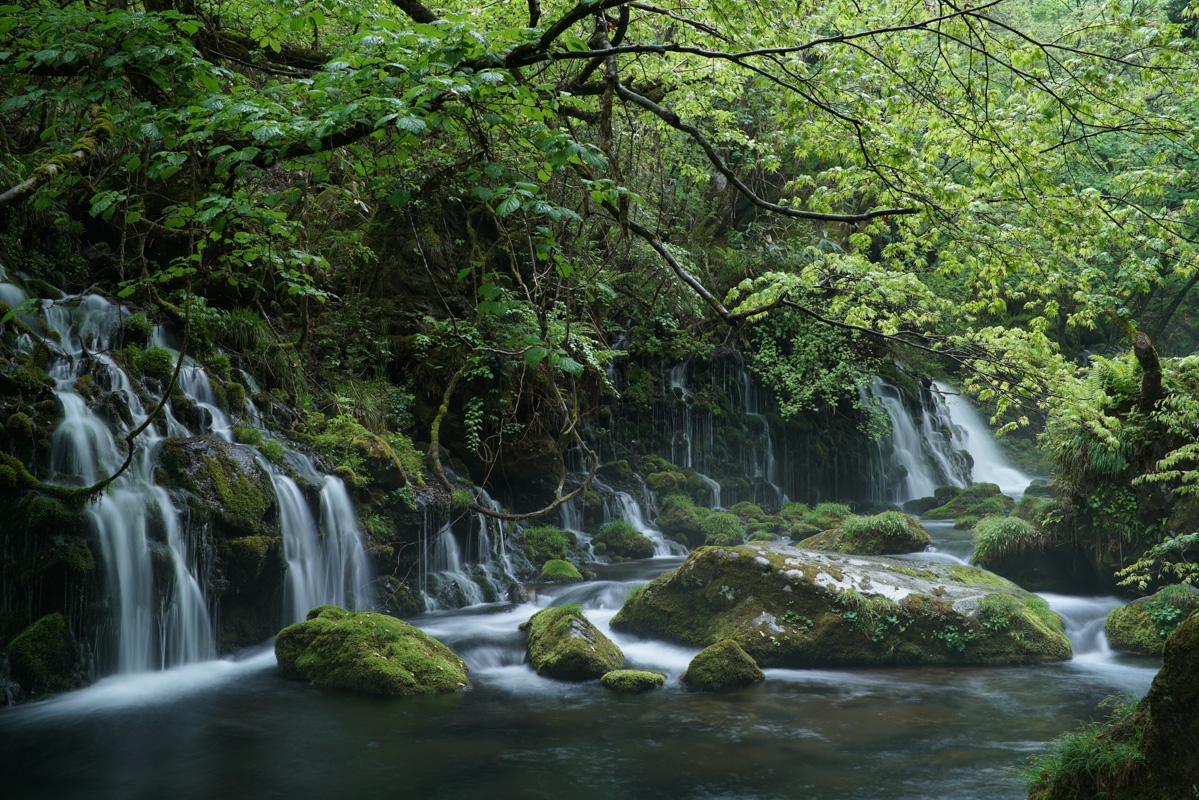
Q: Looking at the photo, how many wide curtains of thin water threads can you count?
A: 1